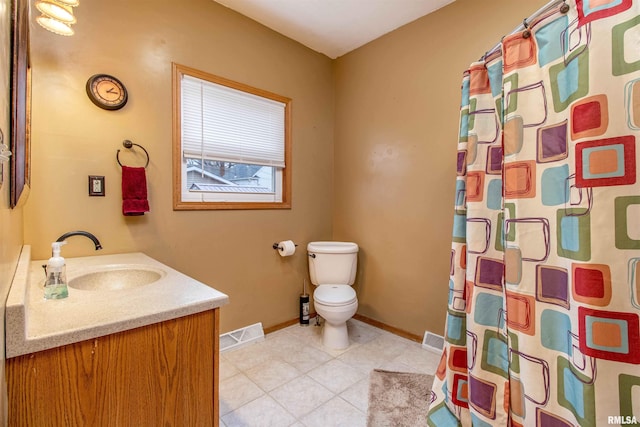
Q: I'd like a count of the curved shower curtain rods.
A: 1